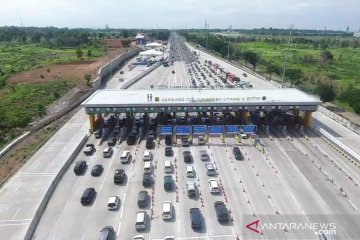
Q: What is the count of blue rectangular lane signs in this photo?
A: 6